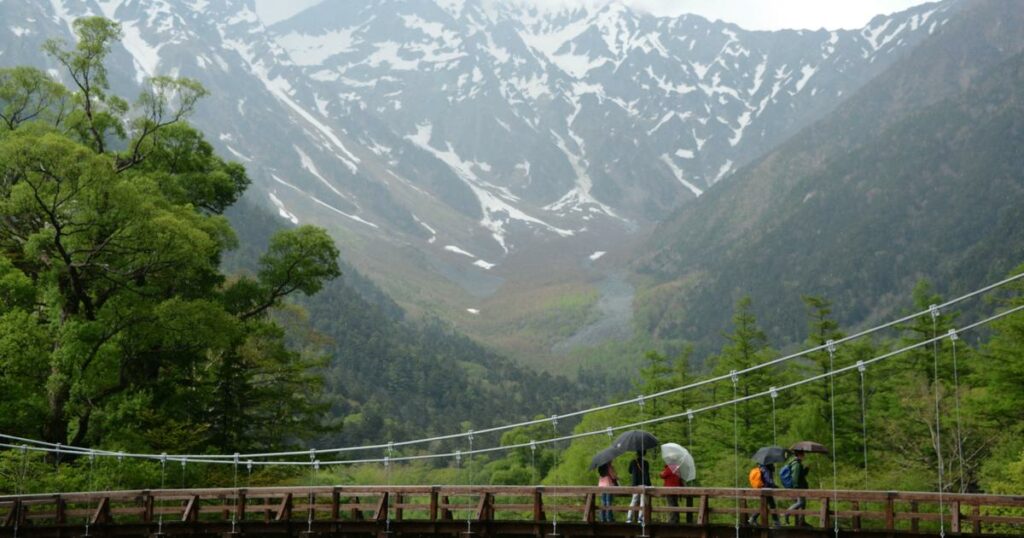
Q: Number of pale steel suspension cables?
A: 2